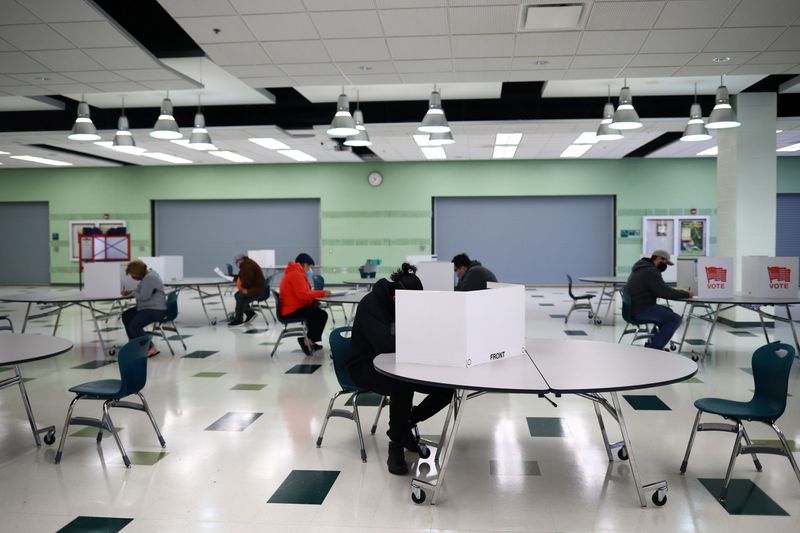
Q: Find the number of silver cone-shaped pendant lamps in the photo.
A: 12